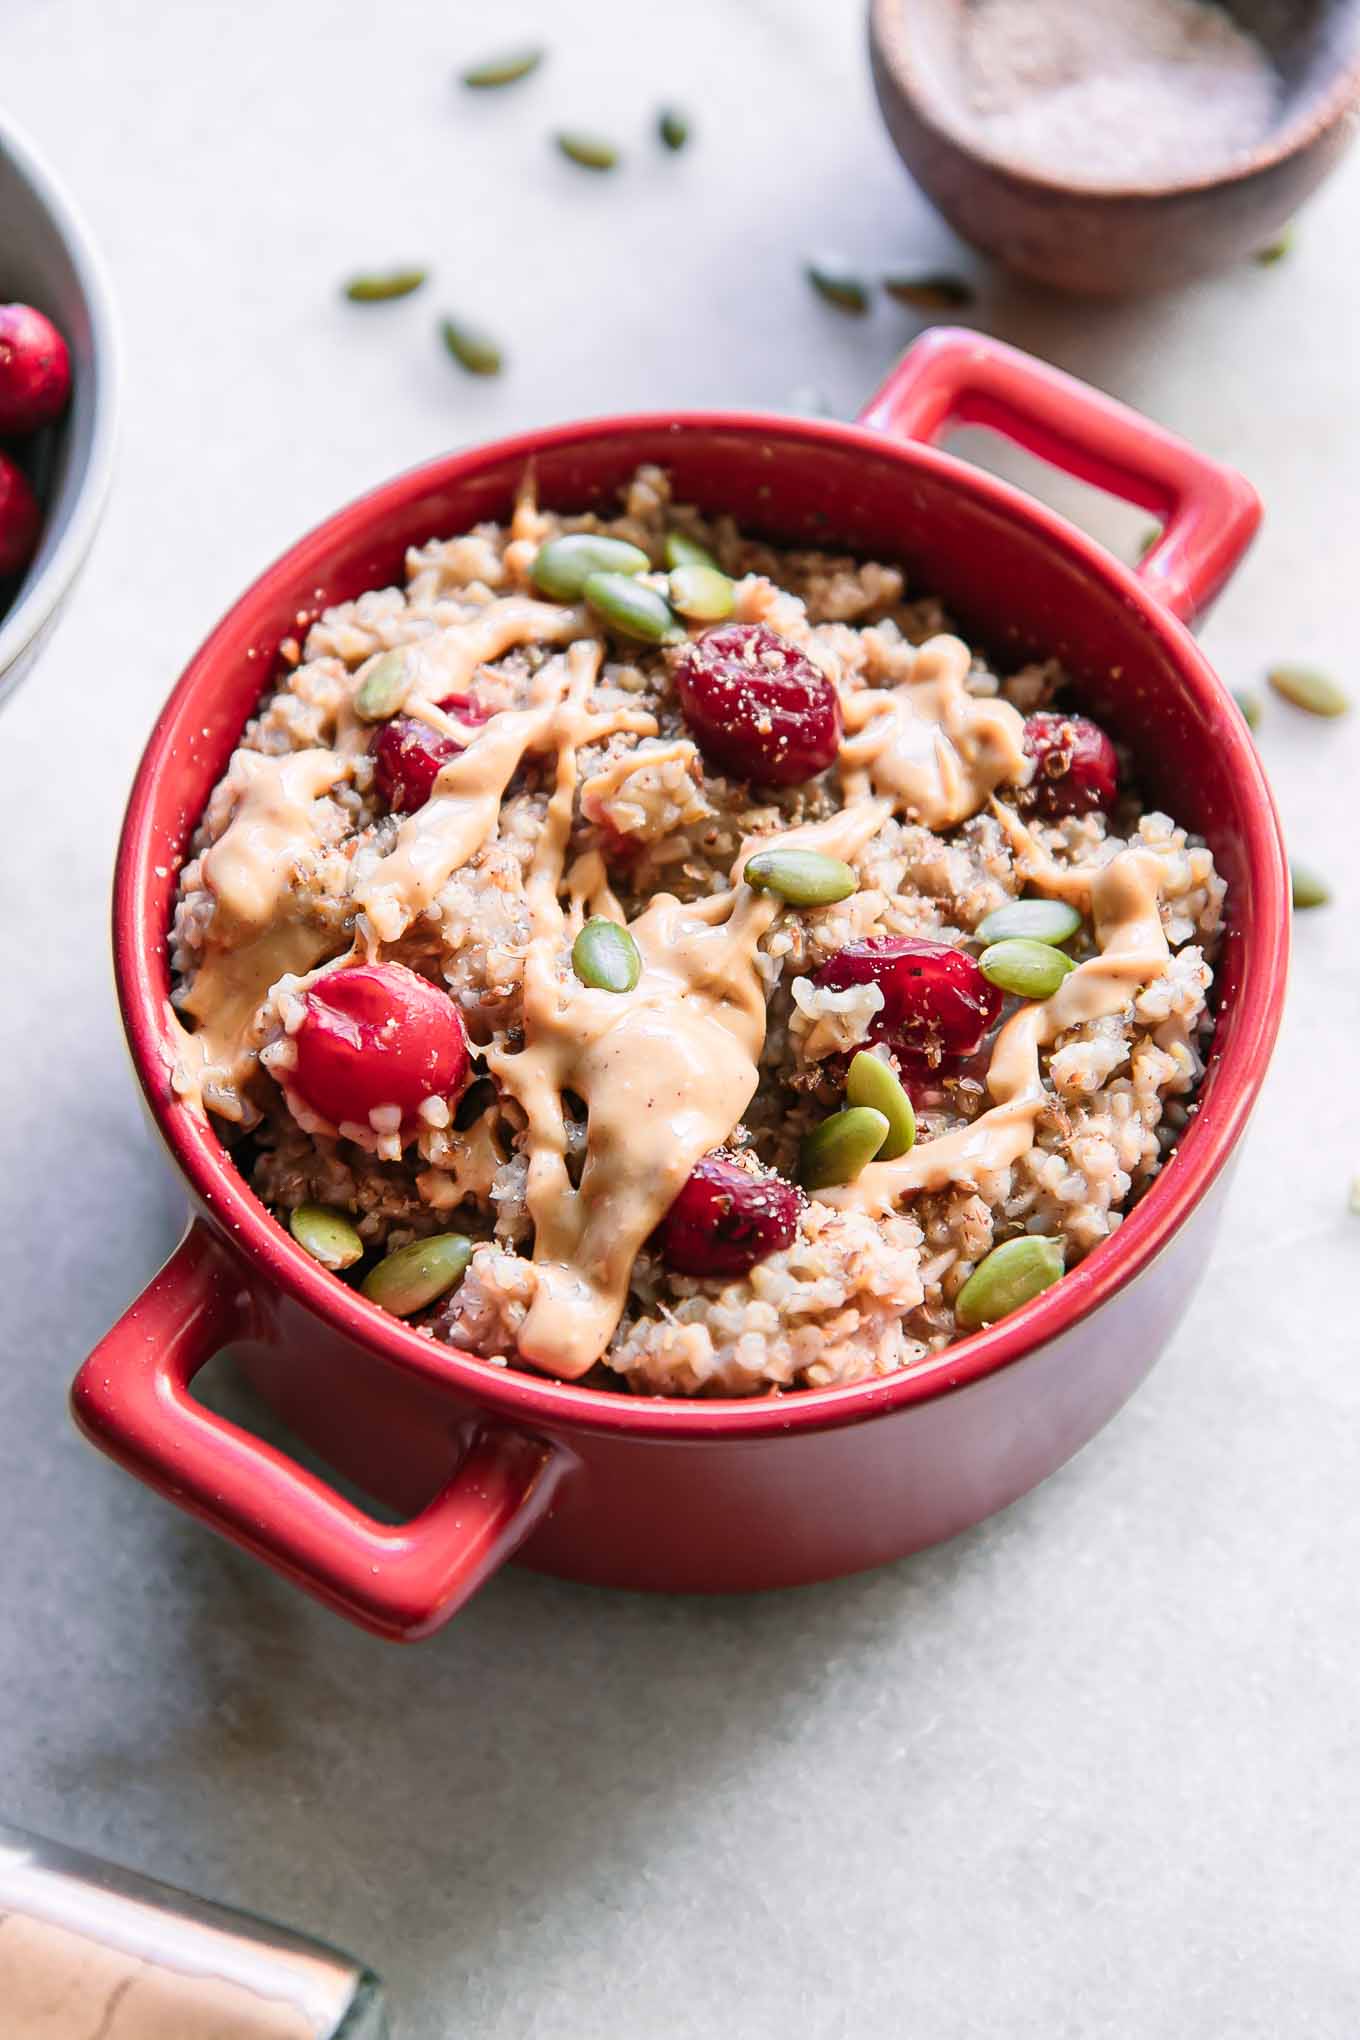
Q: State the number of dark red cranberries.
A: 5